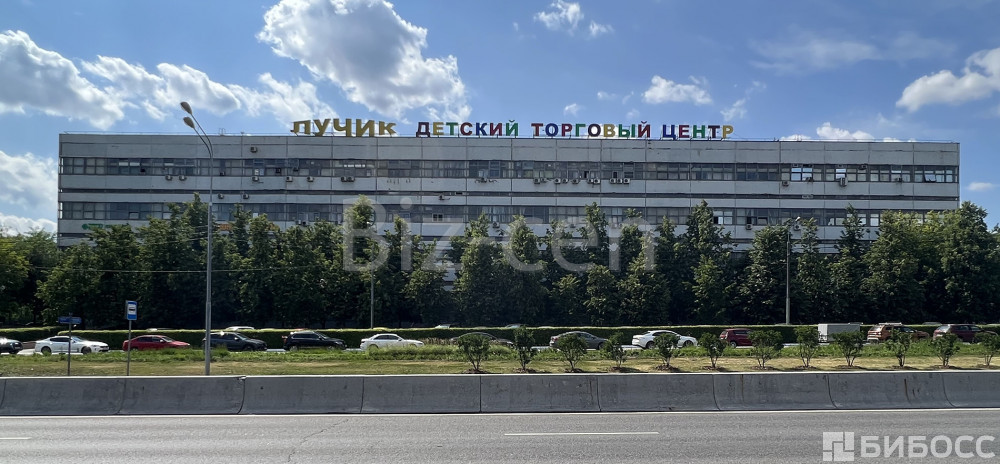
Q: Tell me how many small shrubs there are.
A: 12